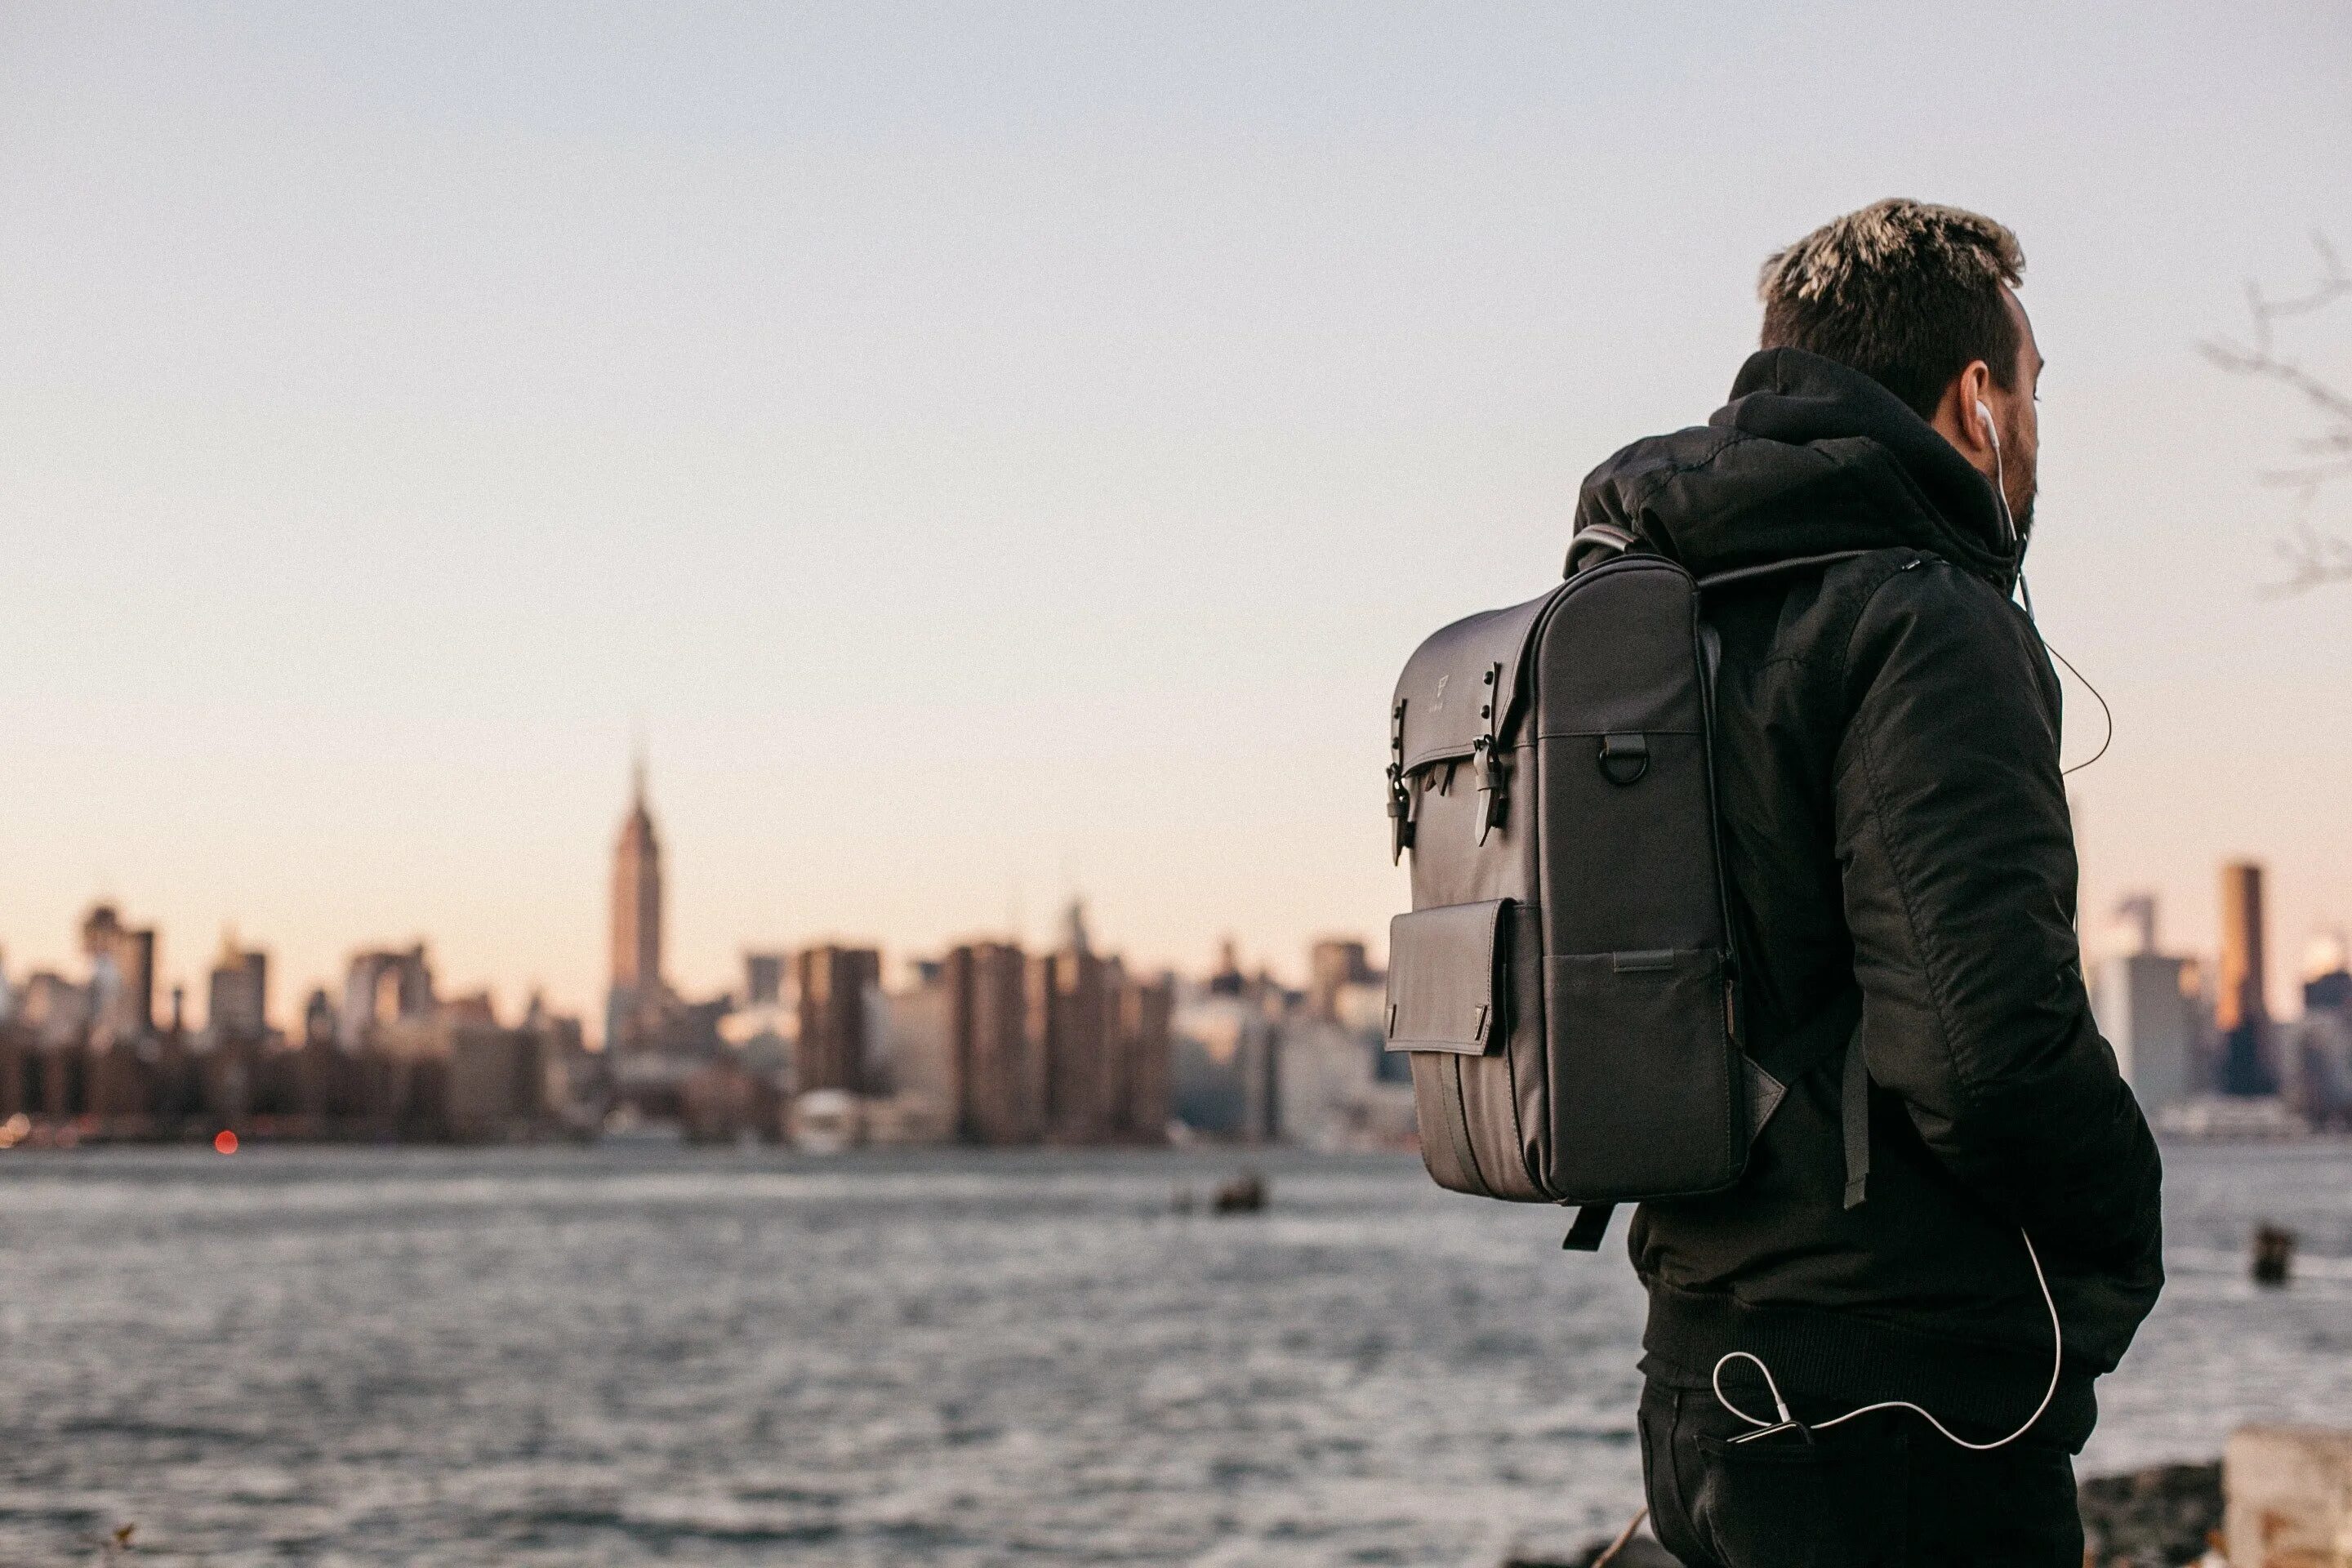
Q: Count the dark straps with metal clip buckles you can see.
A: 2